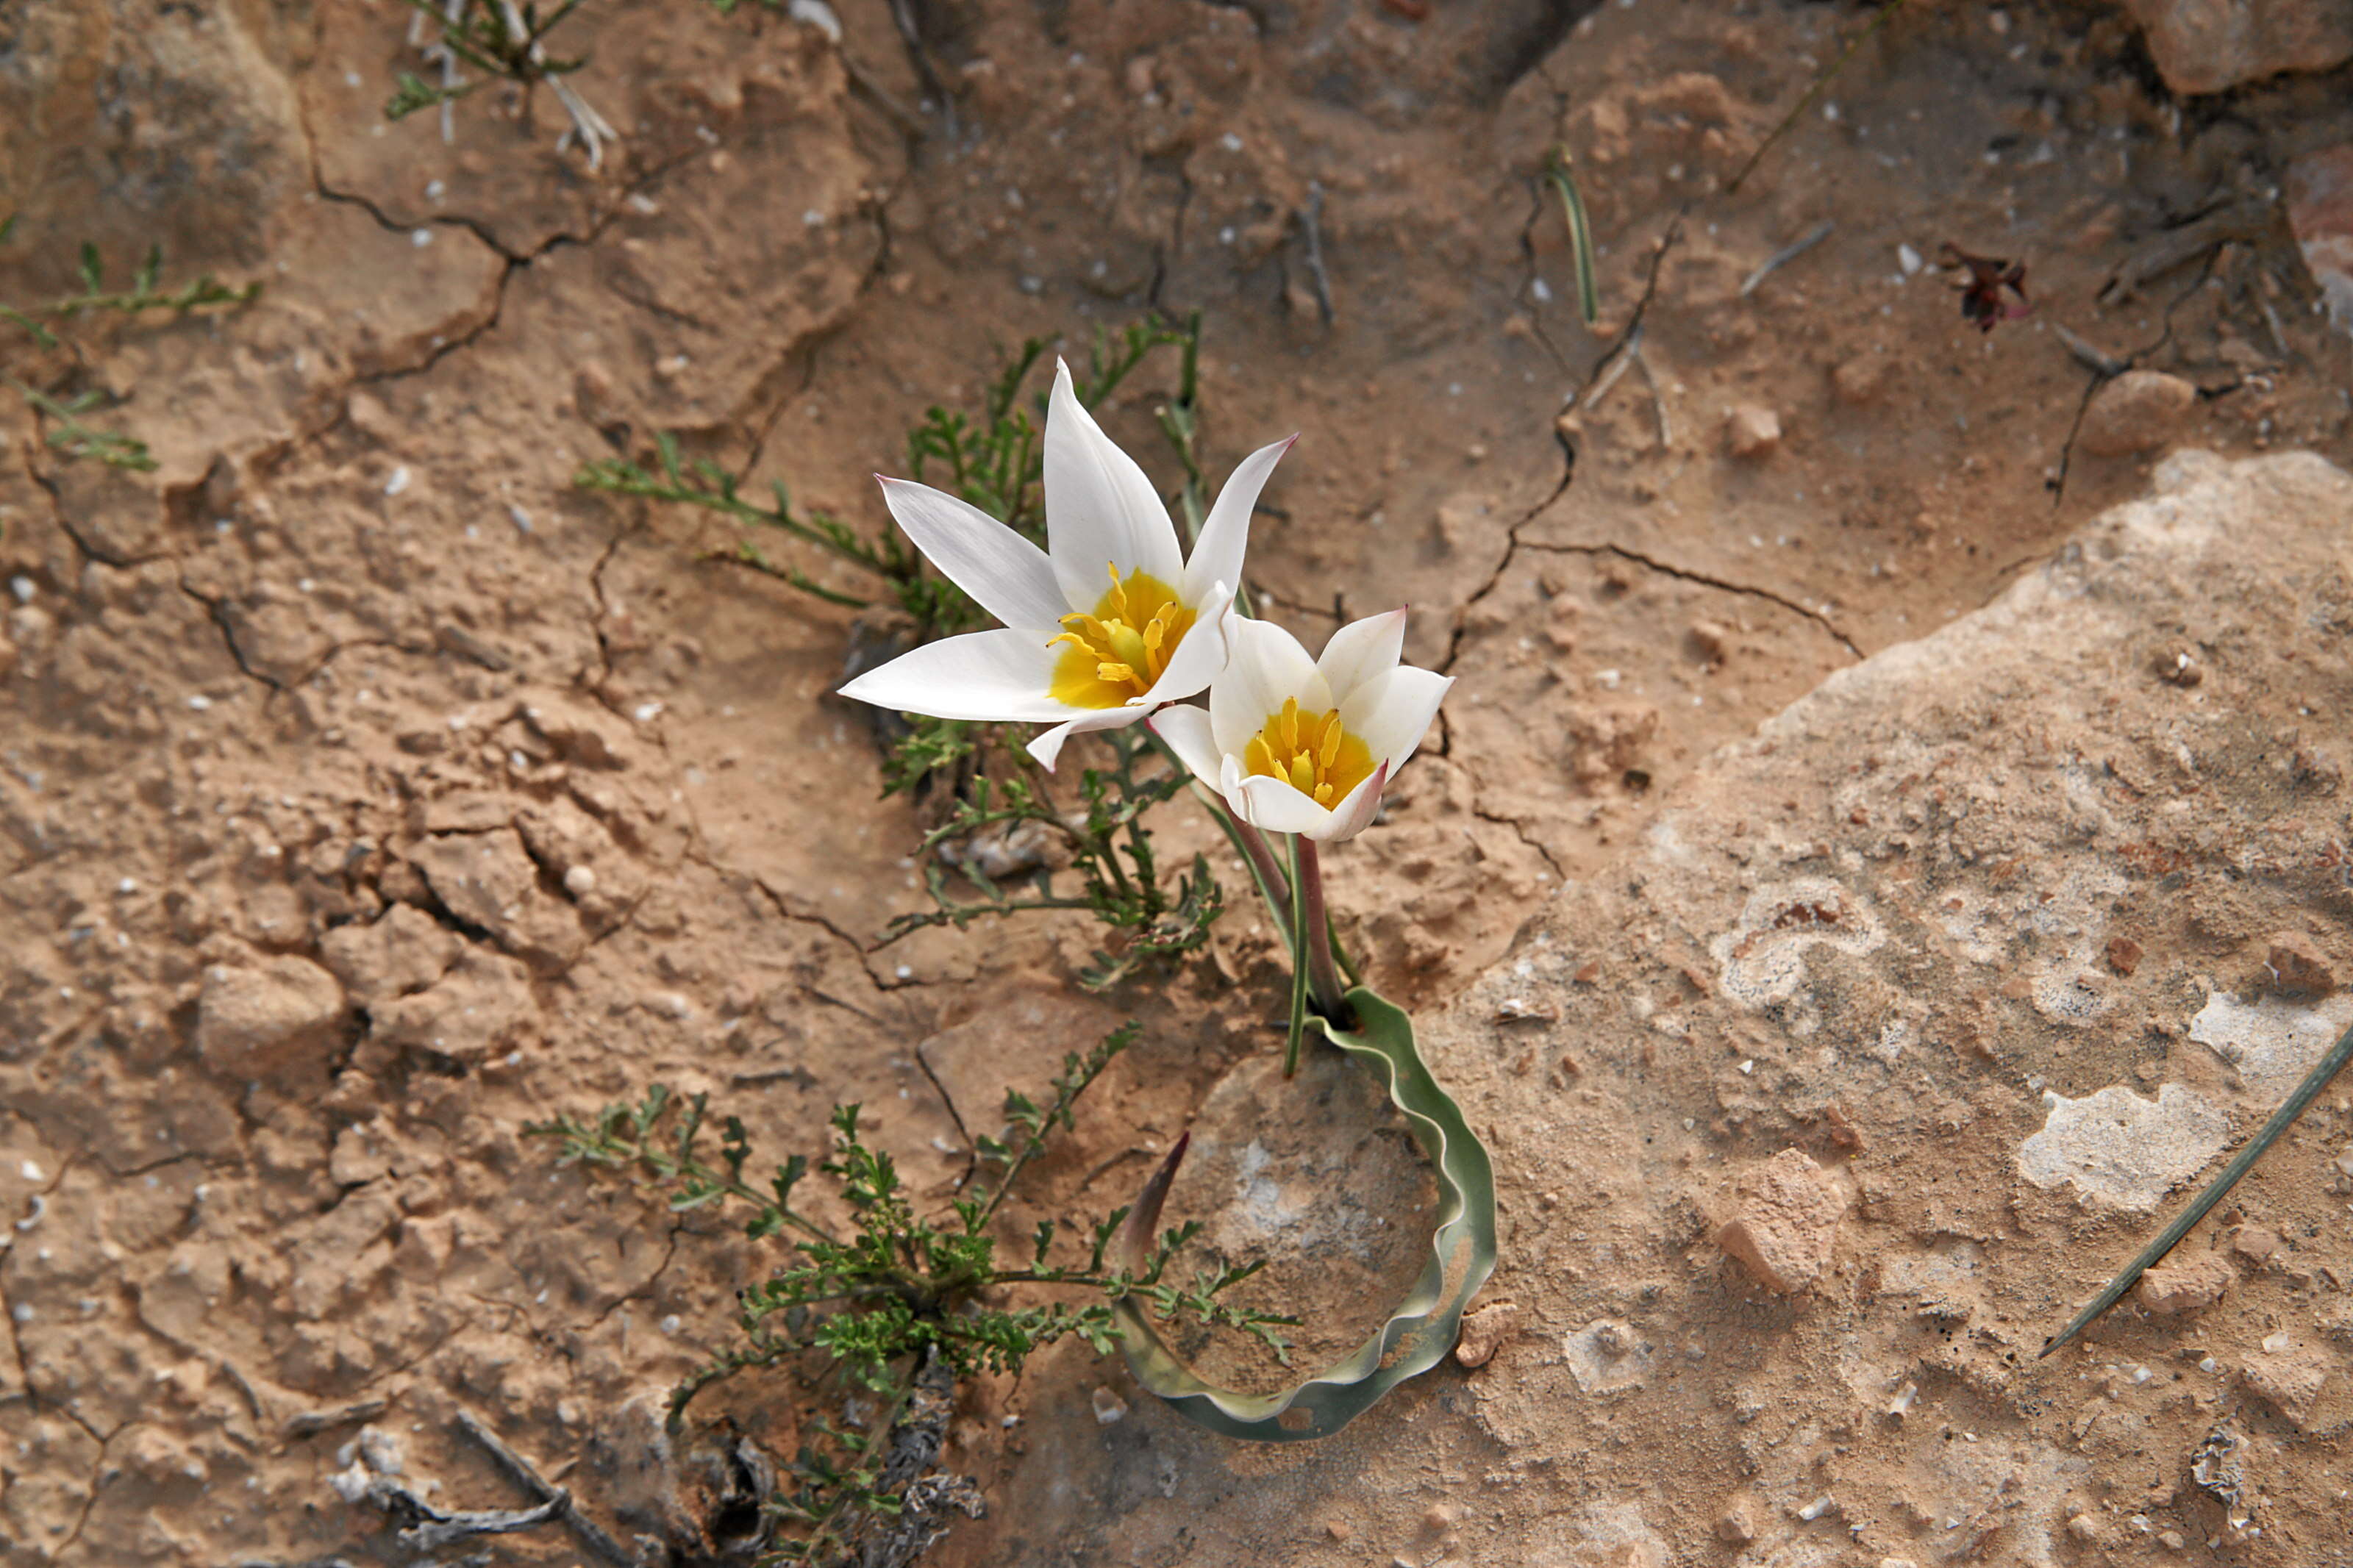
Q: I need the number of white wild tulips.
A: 2